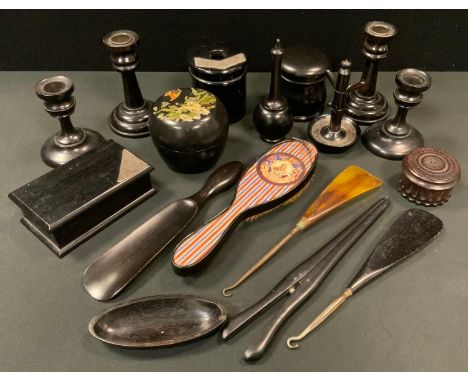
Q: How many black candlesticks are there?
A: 4